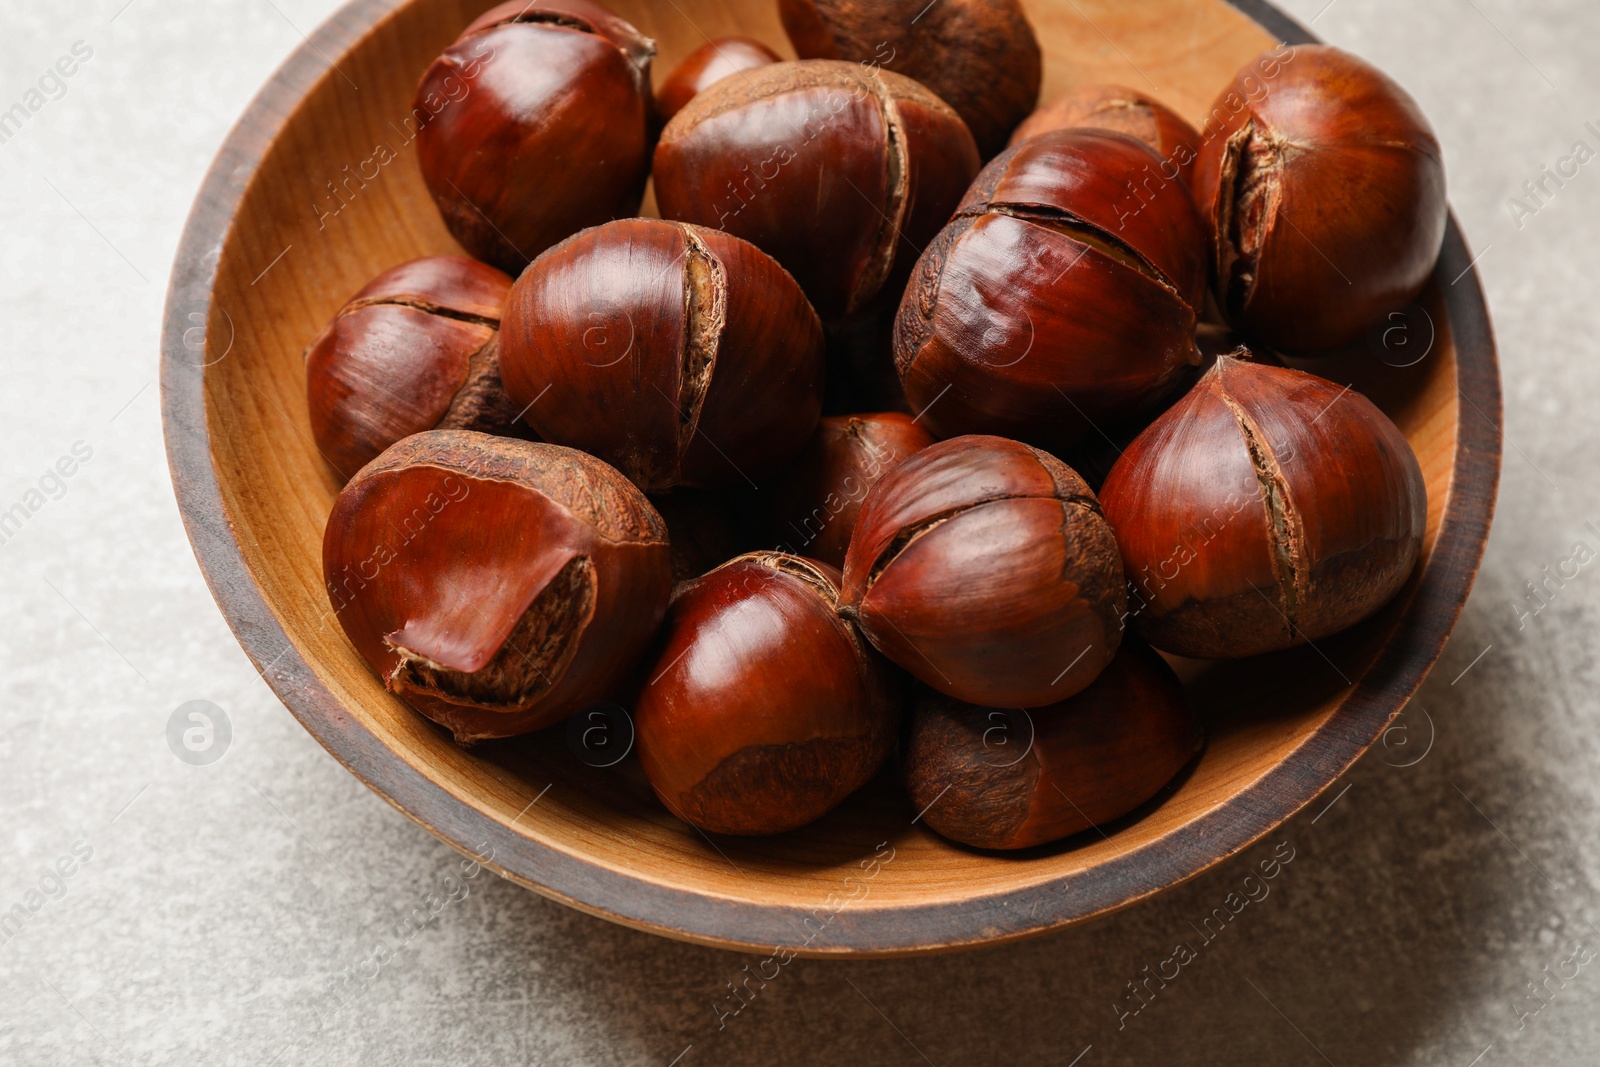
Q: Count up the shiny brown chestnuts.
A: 15